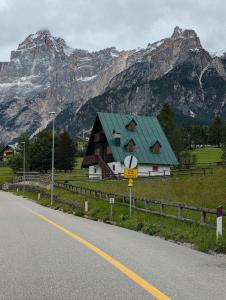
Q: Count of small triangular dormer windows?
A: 3